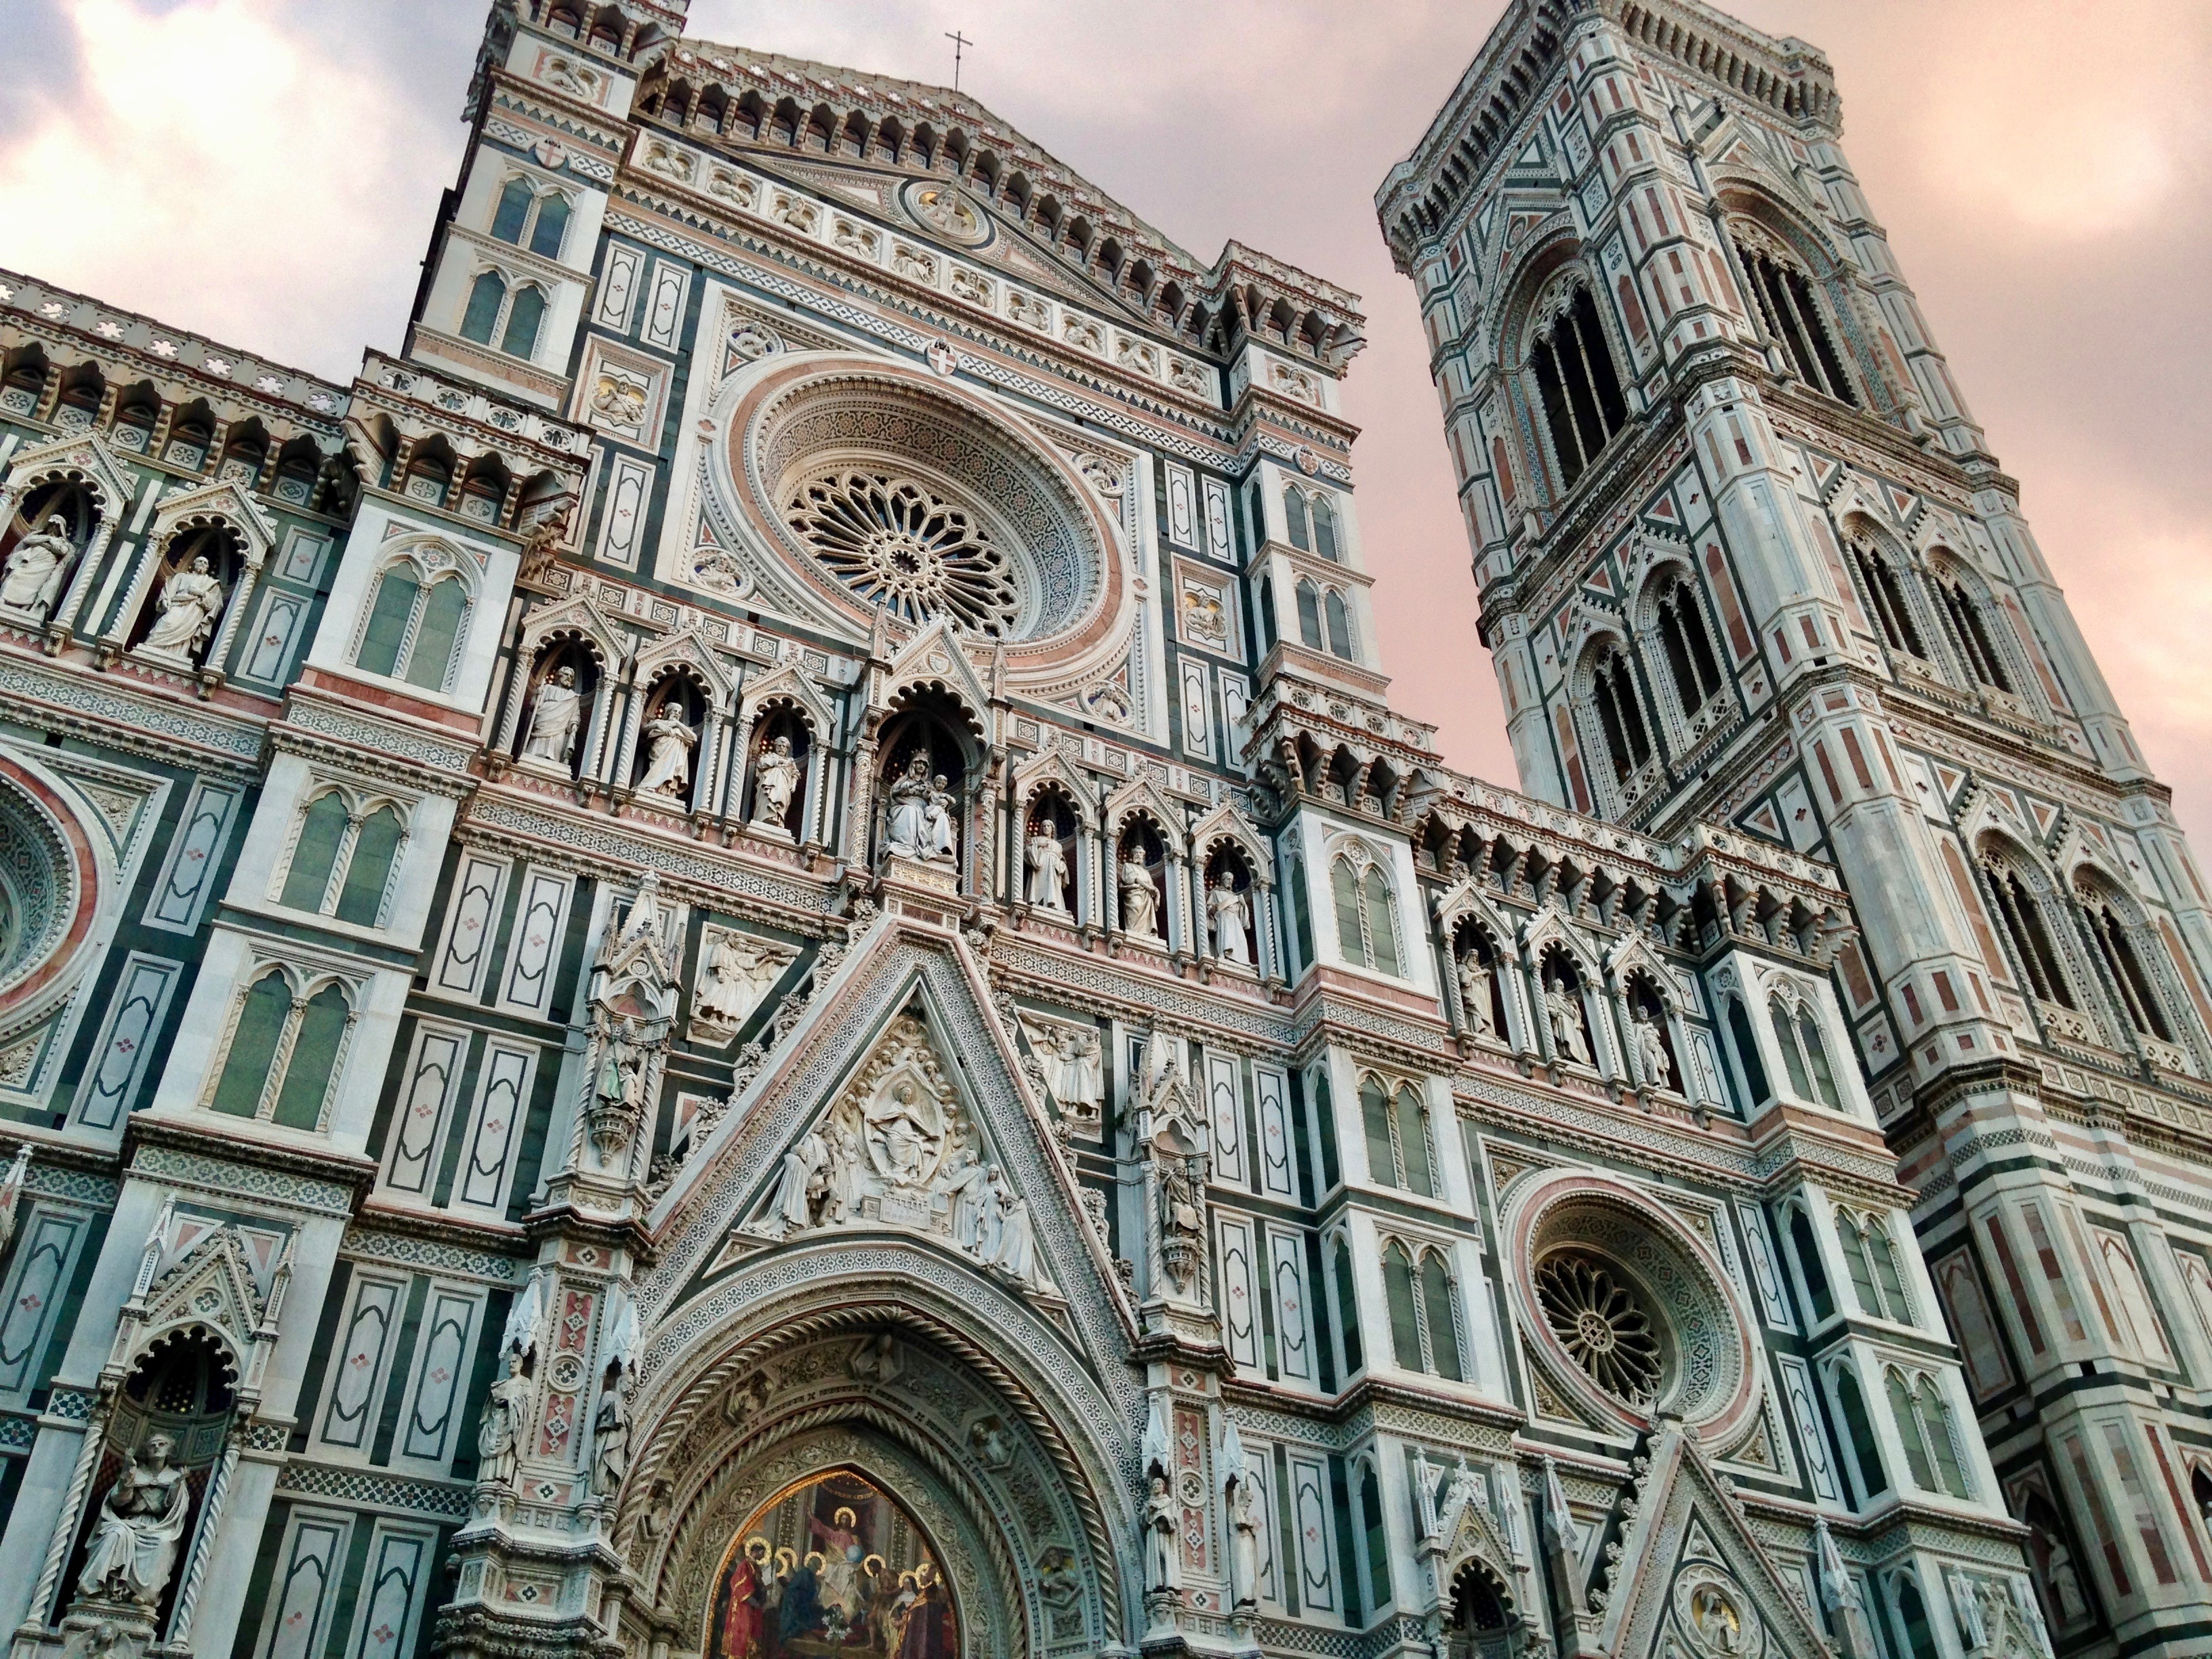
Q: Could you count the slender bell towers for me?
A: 1